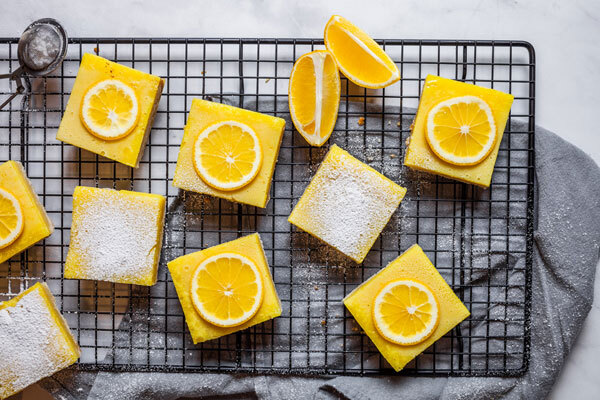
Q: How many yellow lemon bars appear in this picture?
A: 9